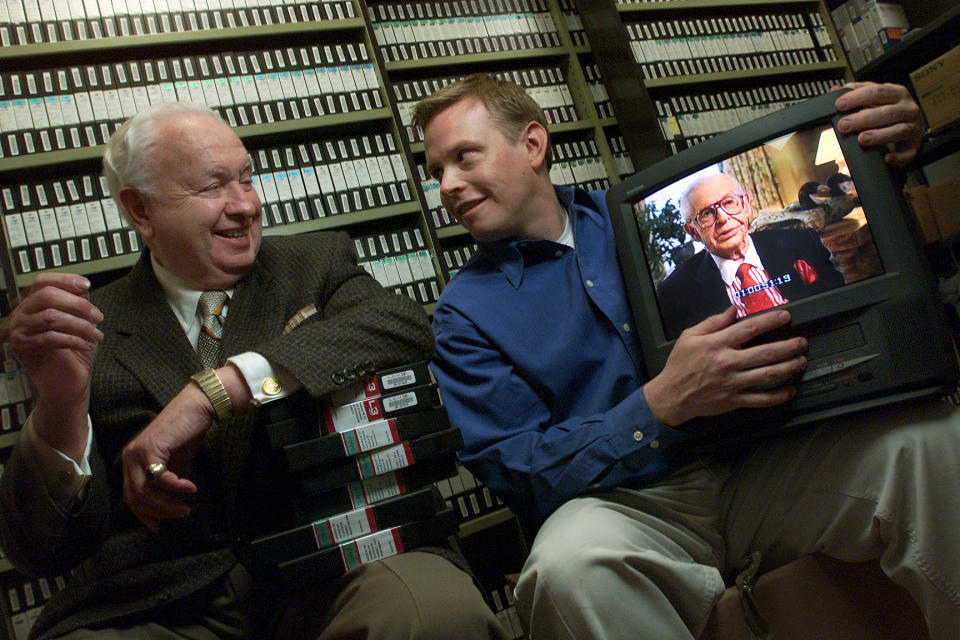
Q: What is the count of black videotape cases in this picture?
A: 7